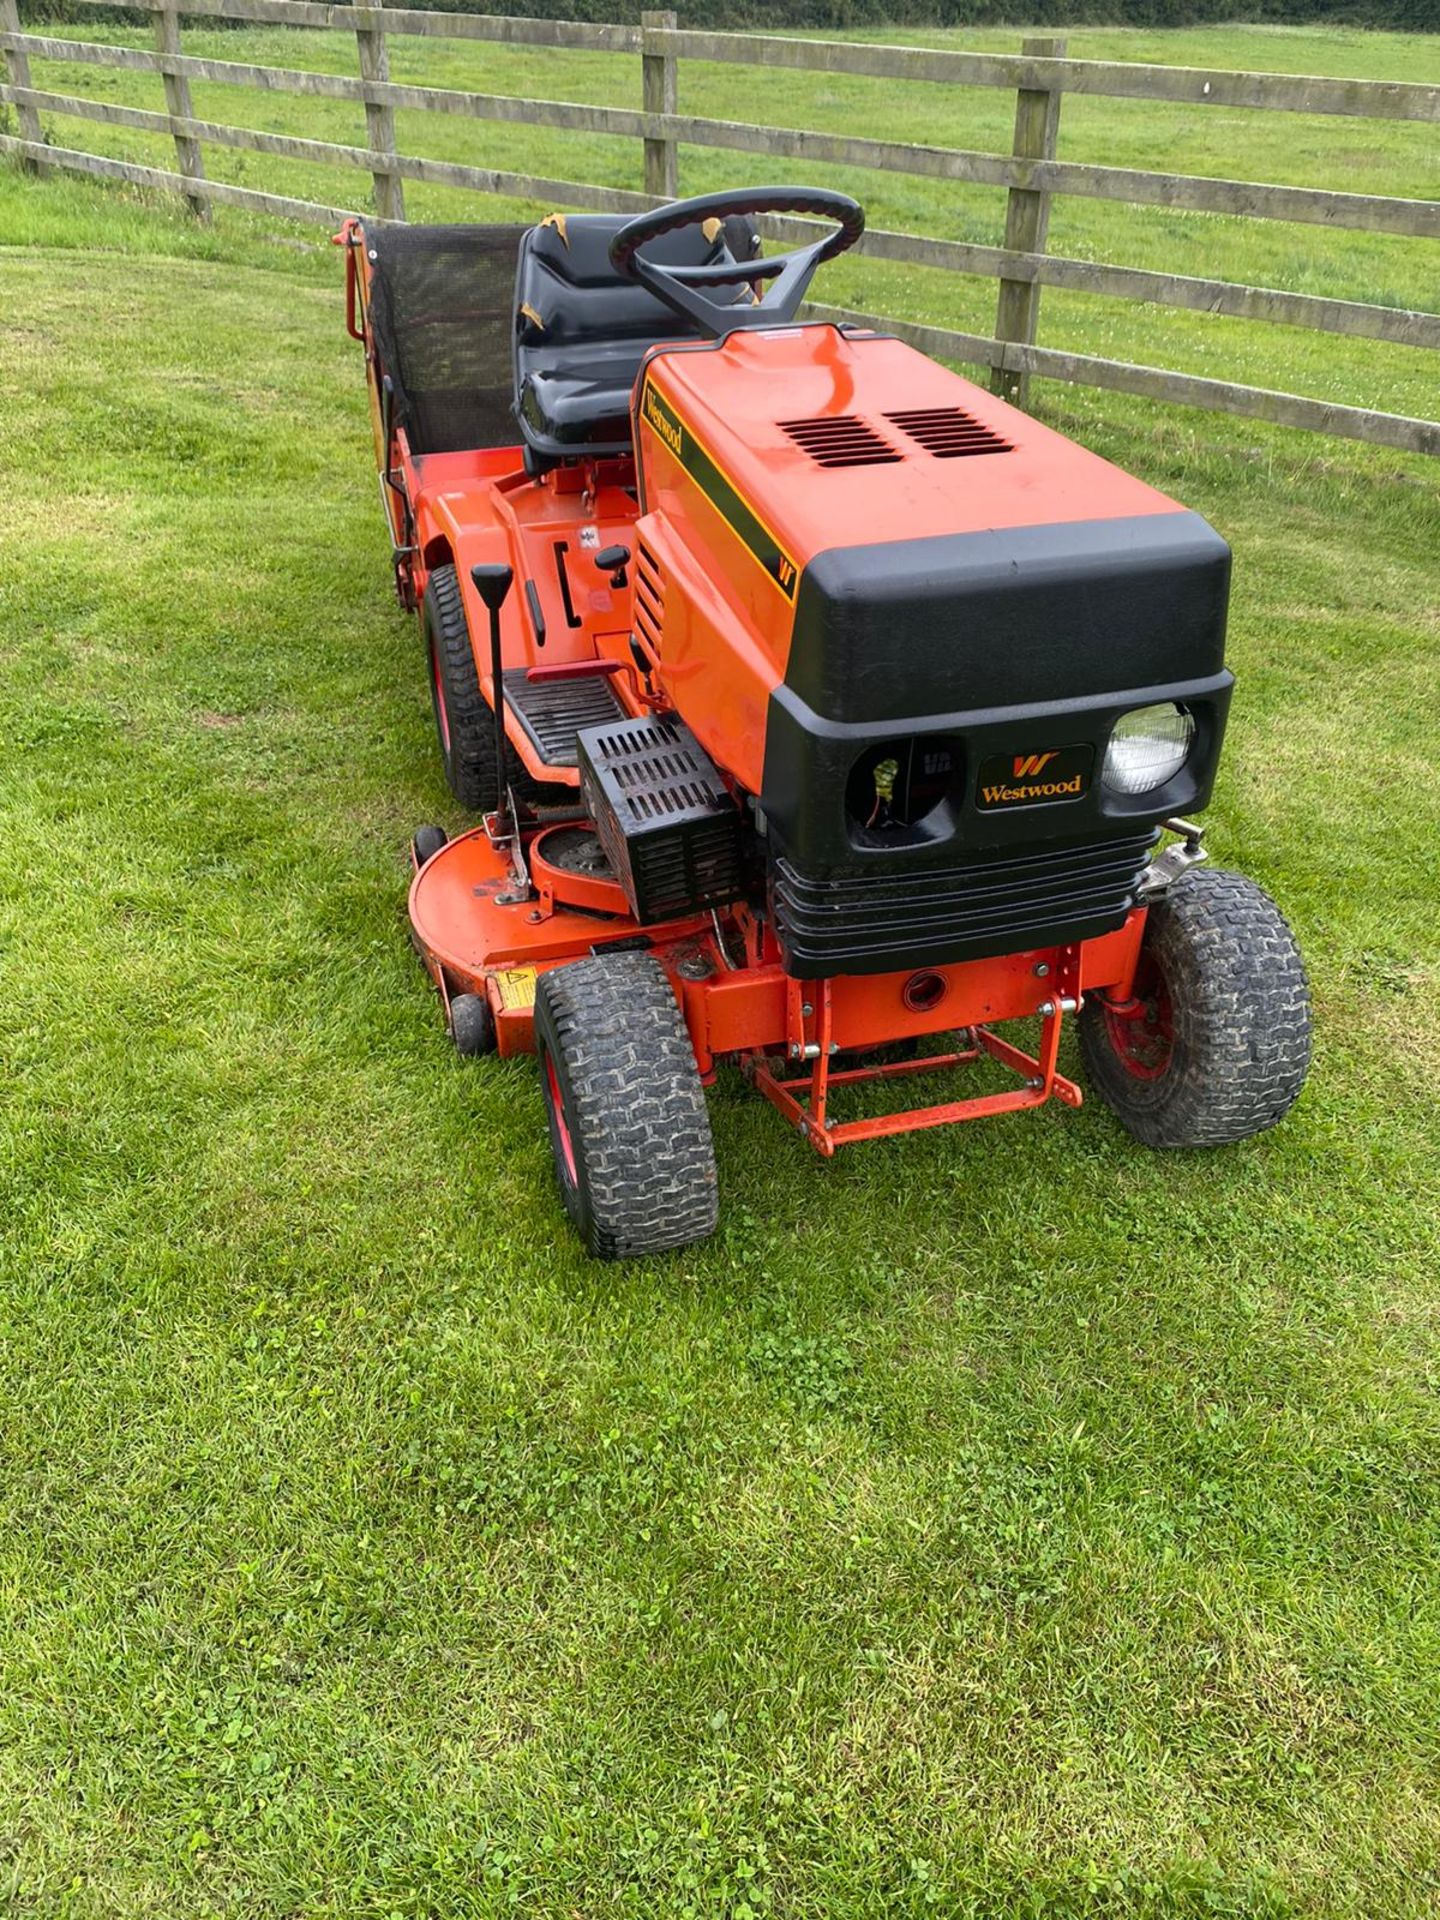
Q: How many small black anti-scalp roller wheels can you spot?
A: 2